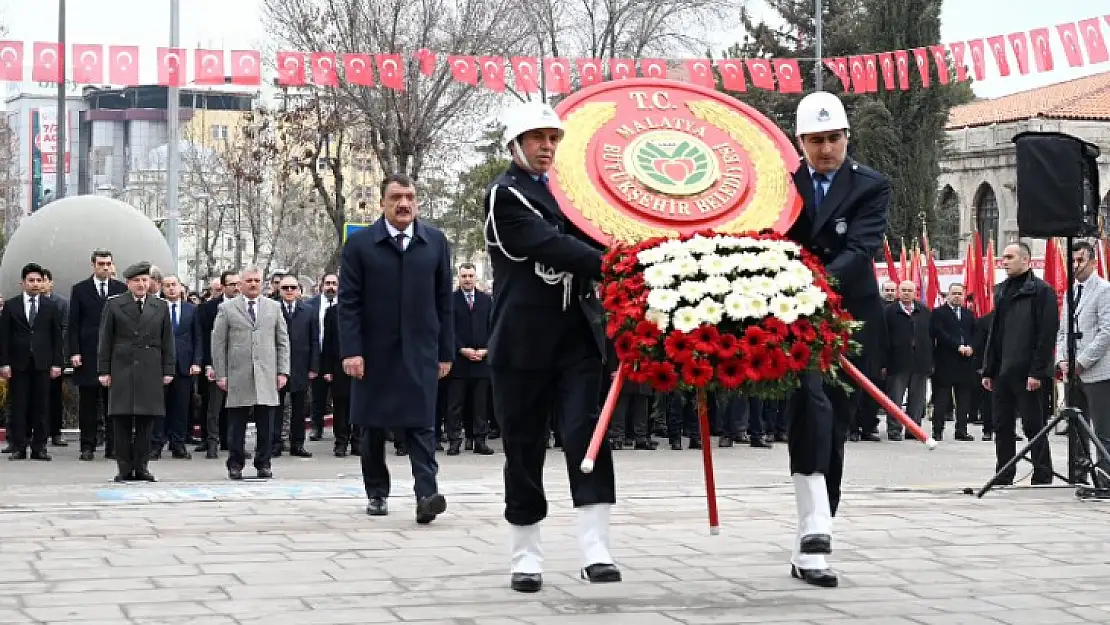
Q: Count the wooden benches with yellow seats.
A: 0